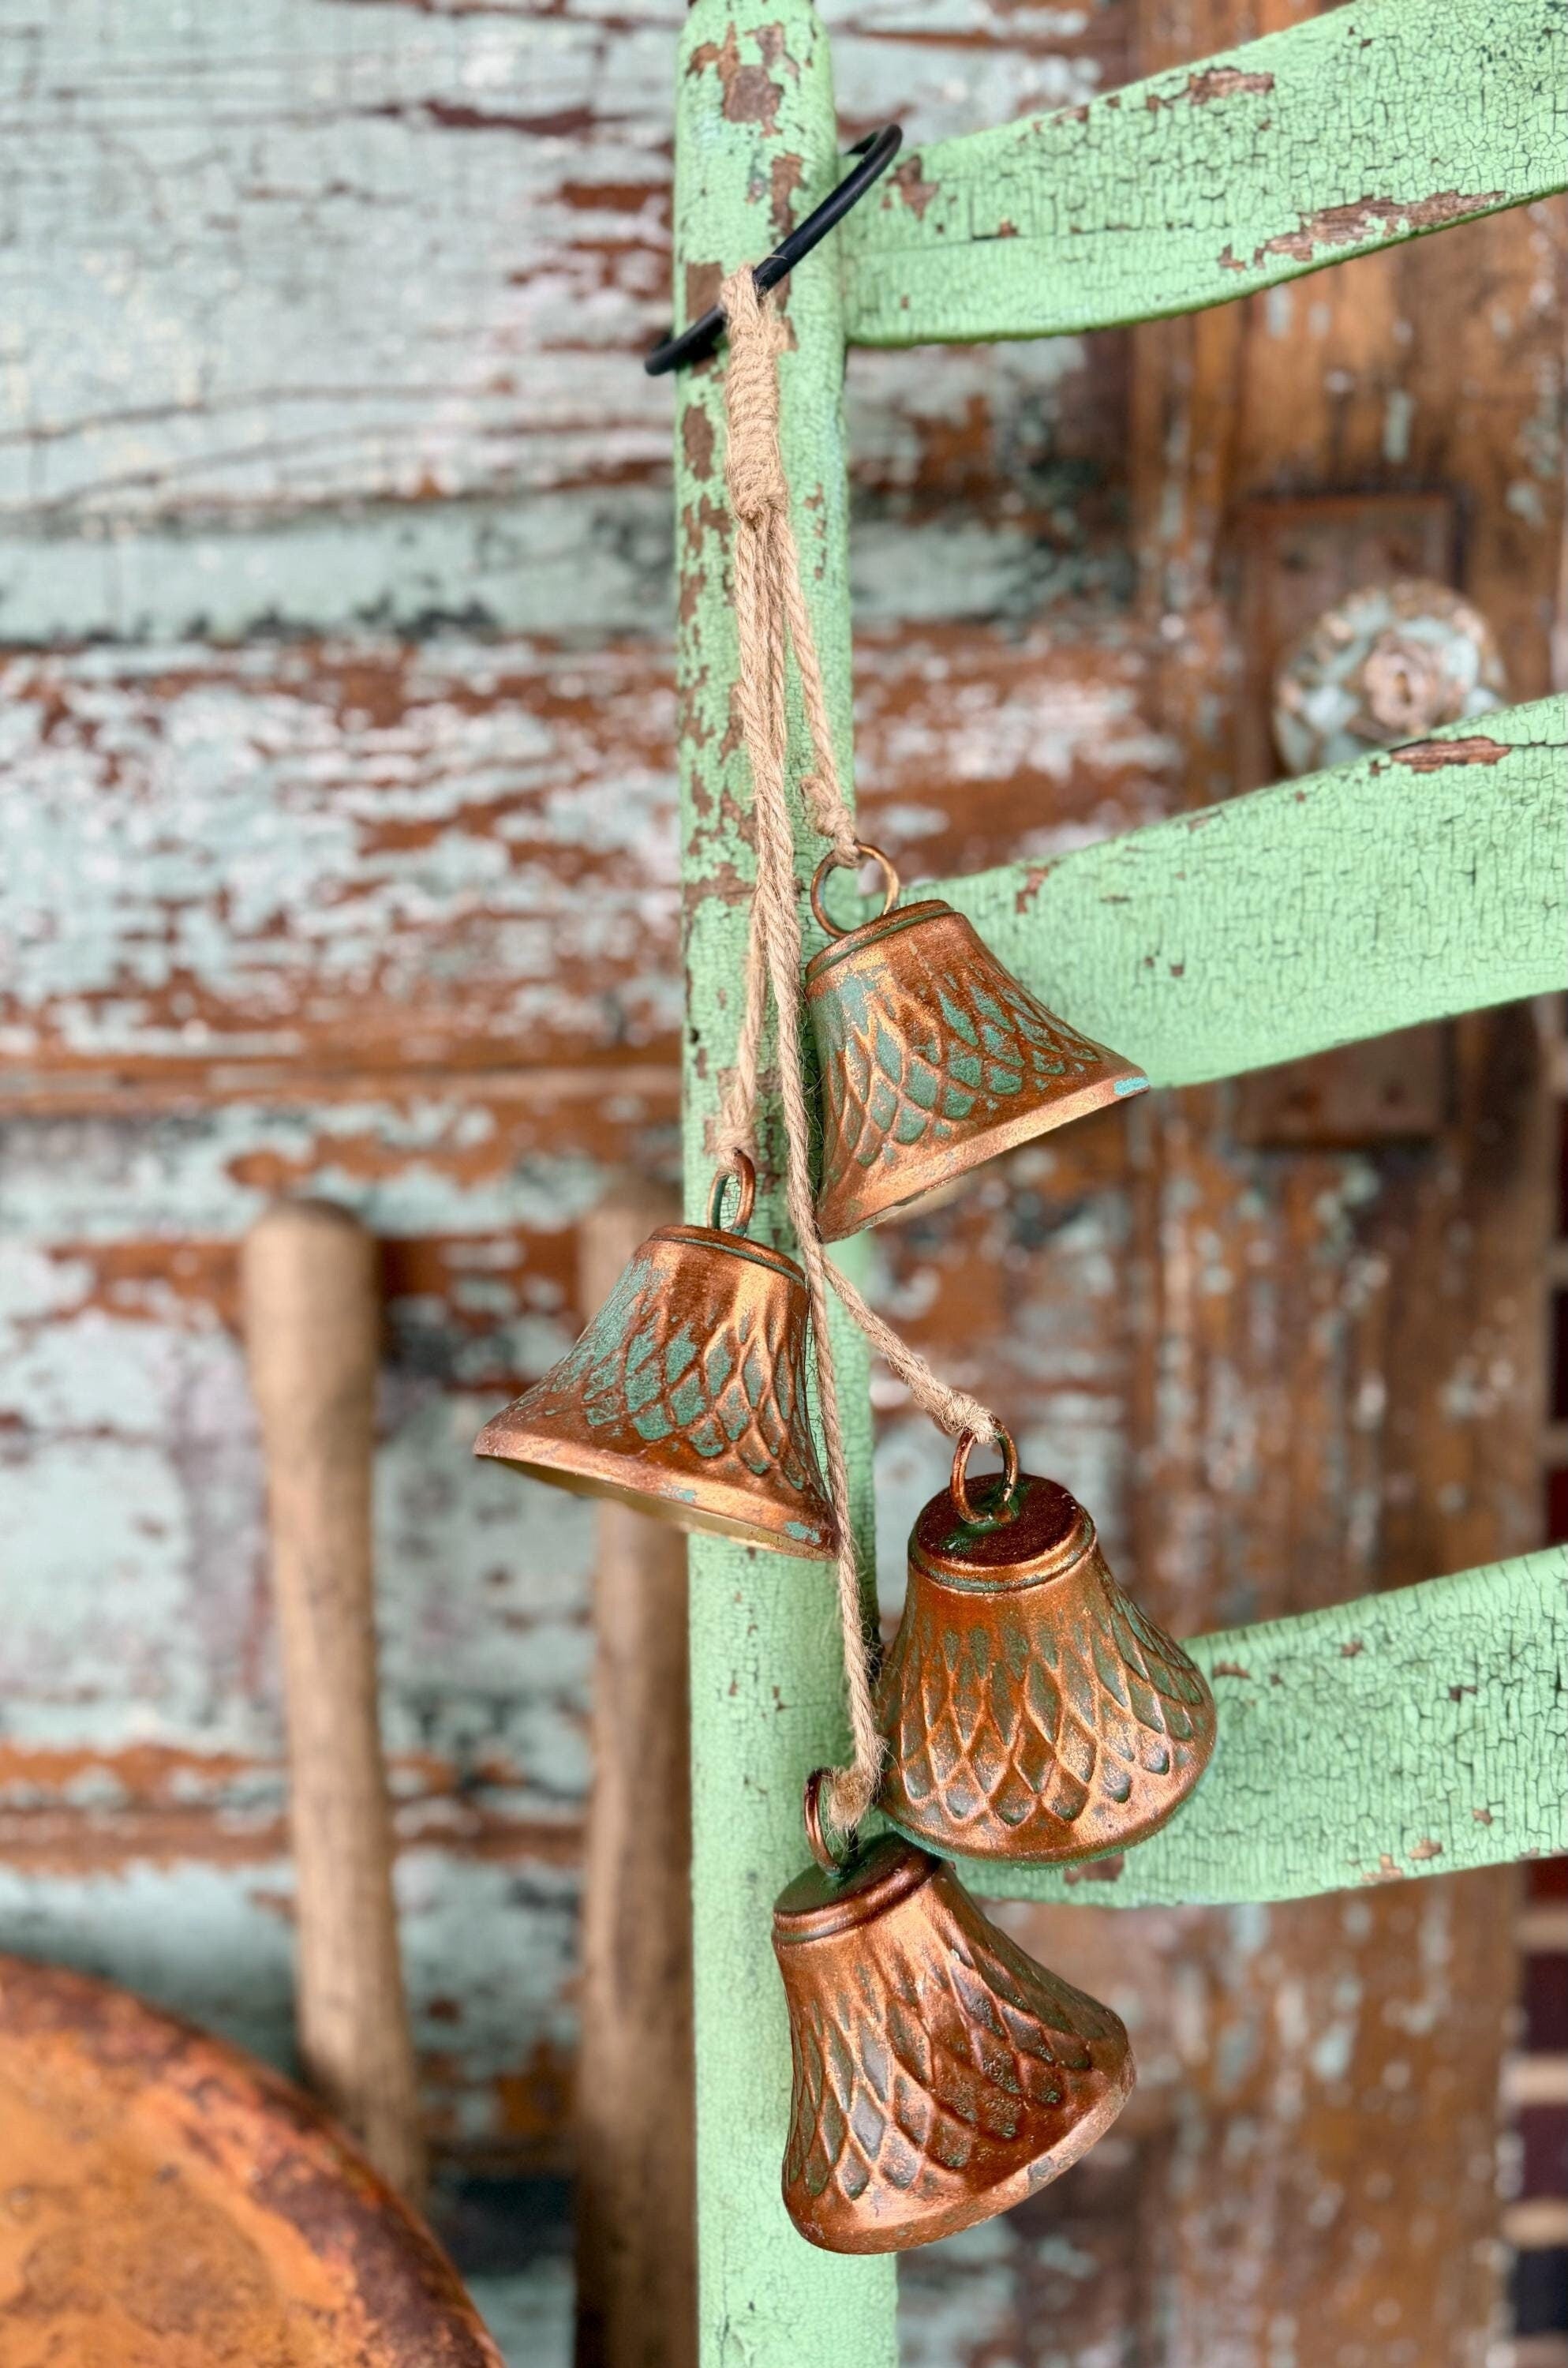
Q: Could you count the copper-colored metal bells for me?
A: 4